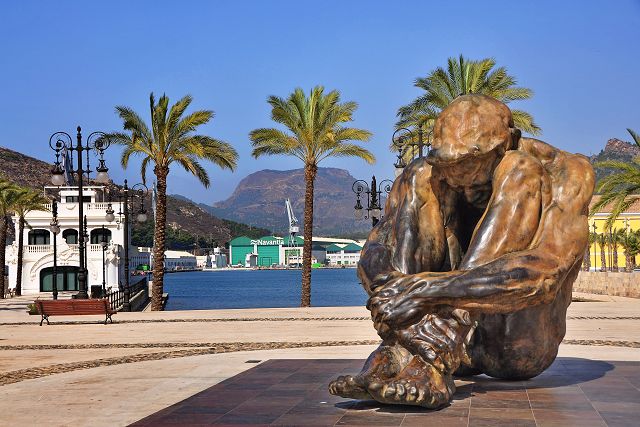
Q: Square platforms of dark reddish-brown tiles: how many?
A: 1